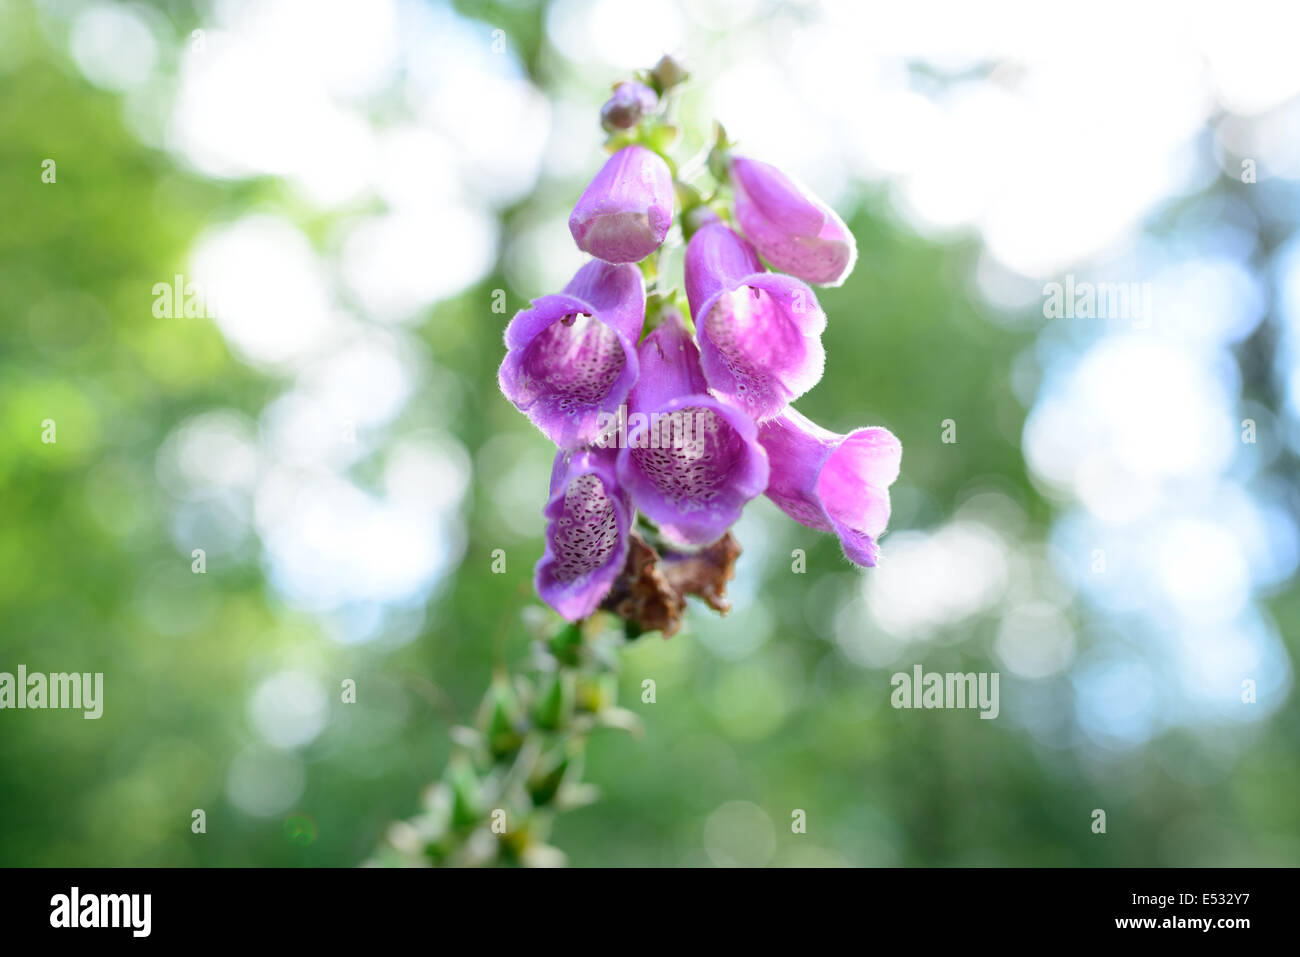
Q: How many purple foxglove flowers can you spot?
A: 7